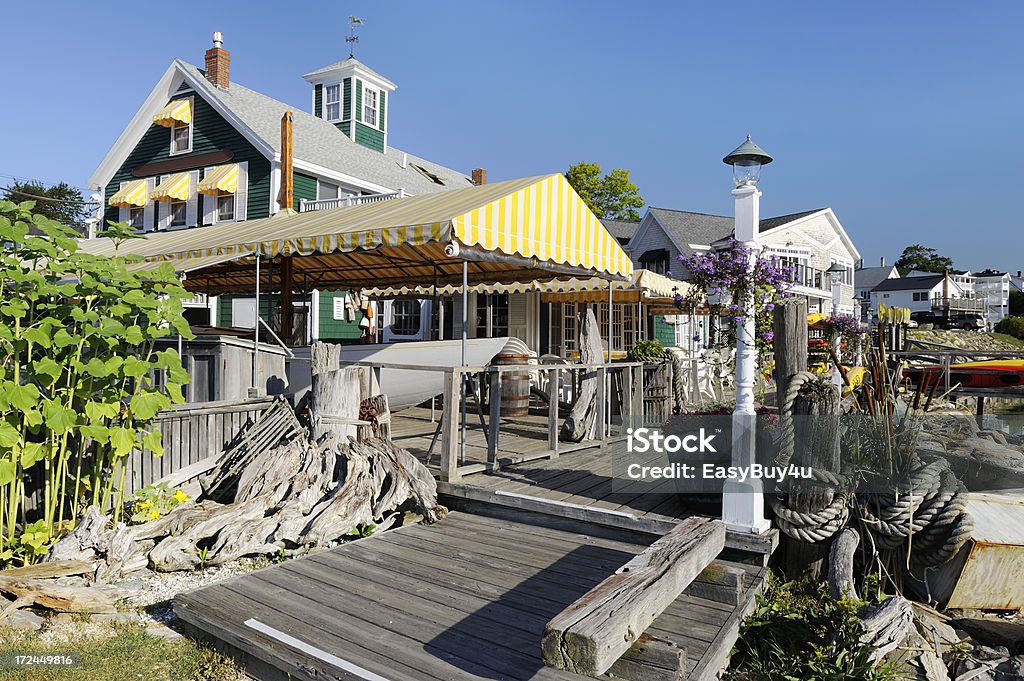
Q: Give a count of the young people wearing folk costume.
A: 0